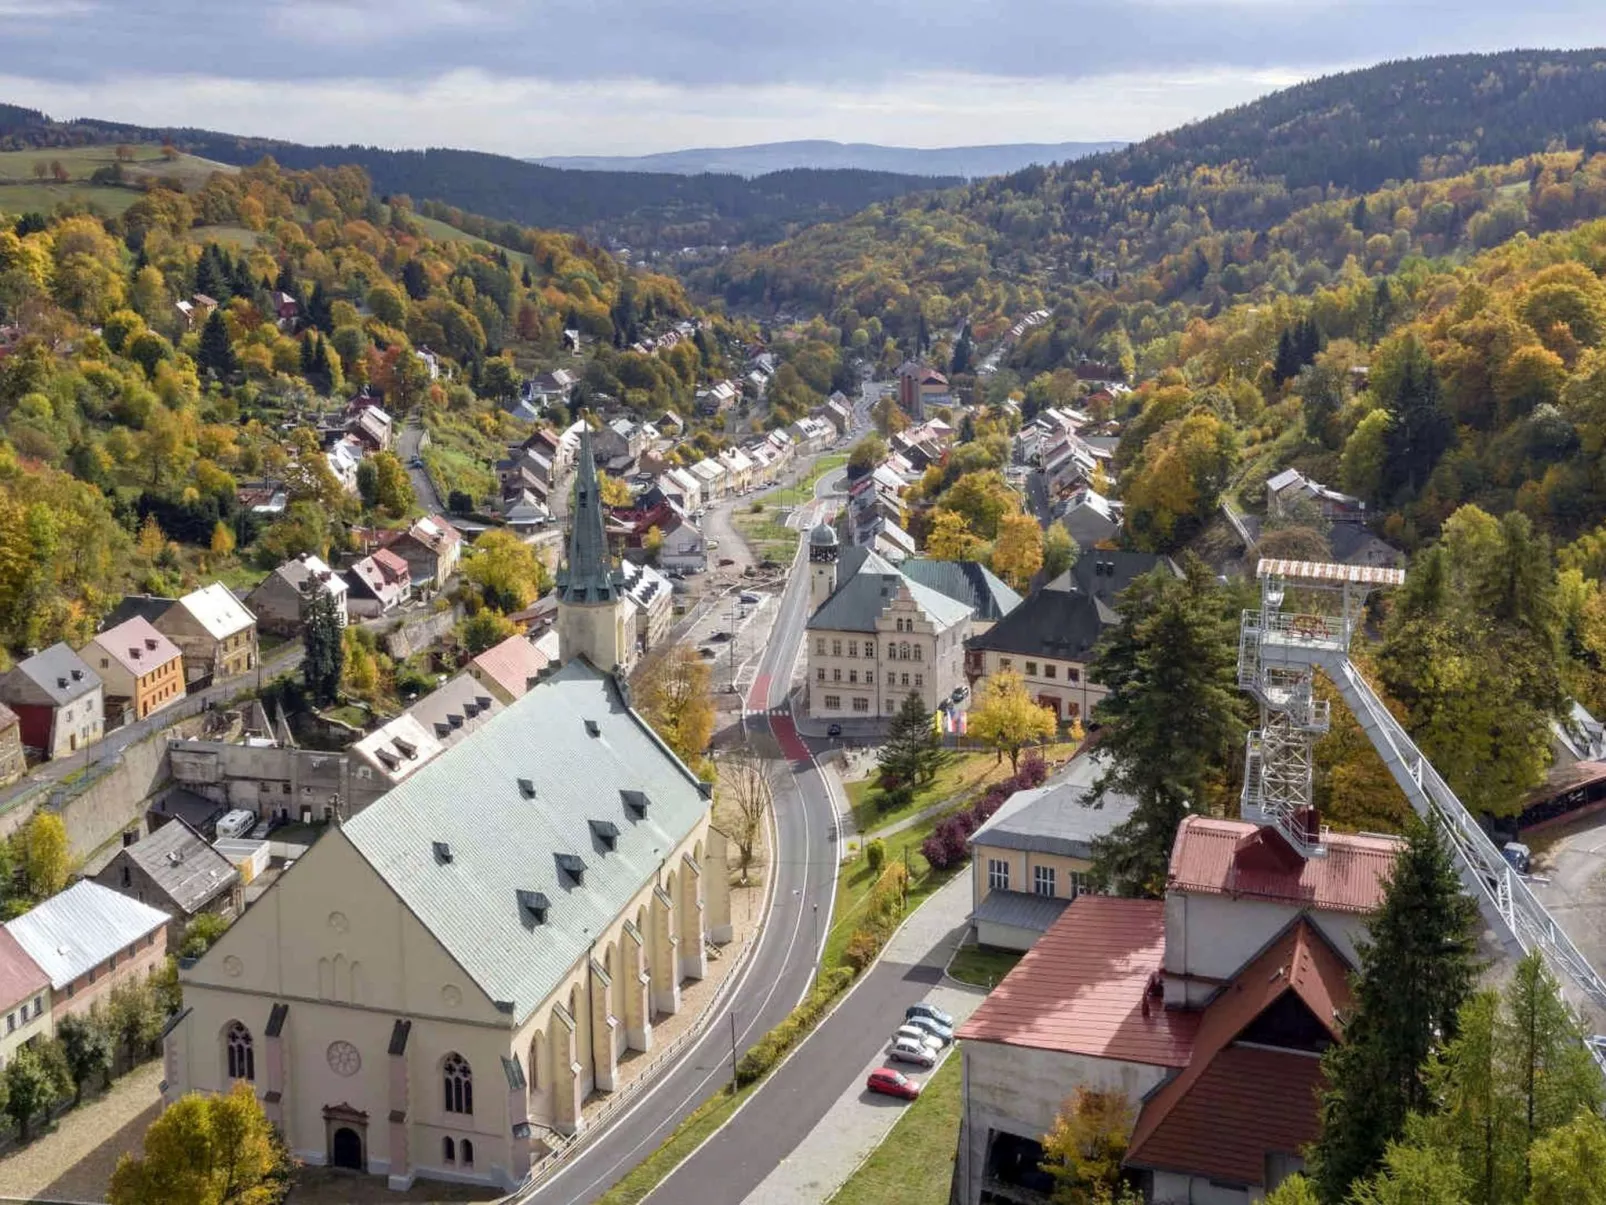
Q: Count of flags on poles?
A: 3